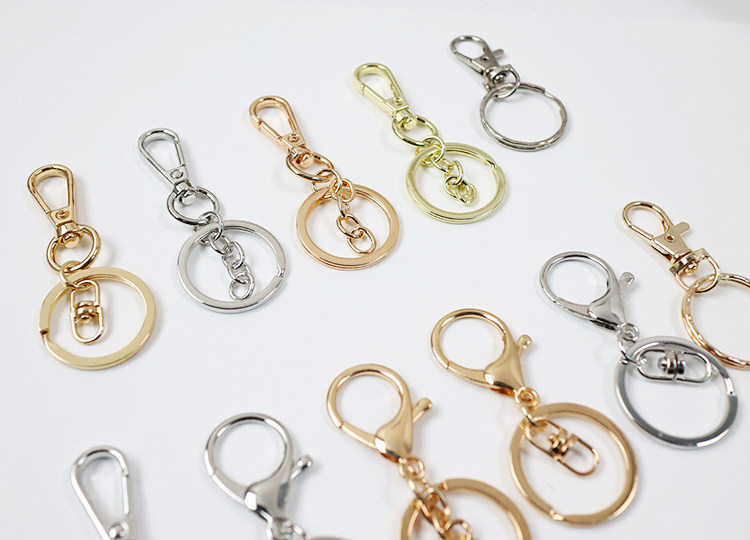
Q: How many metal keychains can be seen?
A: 11